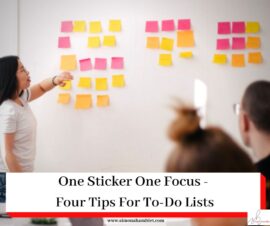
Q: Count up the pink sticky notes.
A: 12